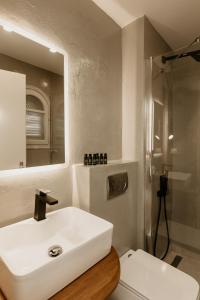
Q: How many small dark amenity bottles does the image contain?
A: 6